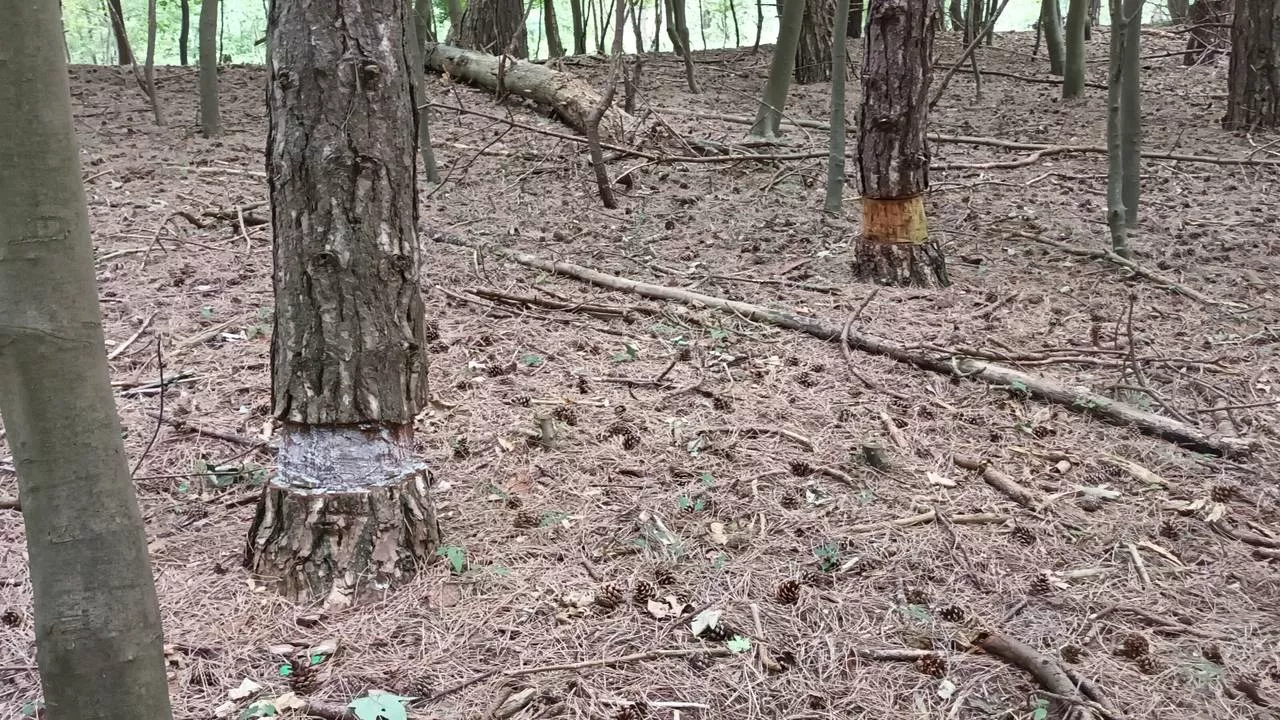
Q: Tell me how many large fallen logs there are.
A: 2